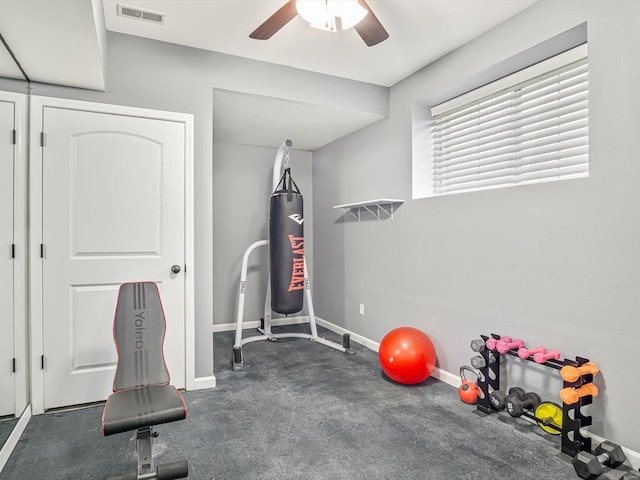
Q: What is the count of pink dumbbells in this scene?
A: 4